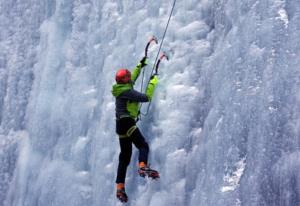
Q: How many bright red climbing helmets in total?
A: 1